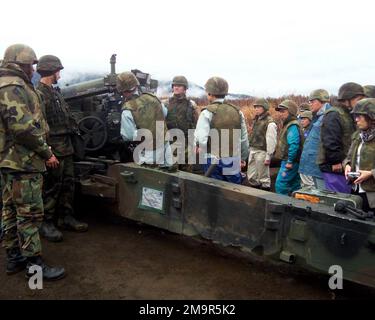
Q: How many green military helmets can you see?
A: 13